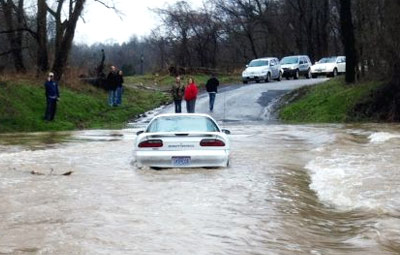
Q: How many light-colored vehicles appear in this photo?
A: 4